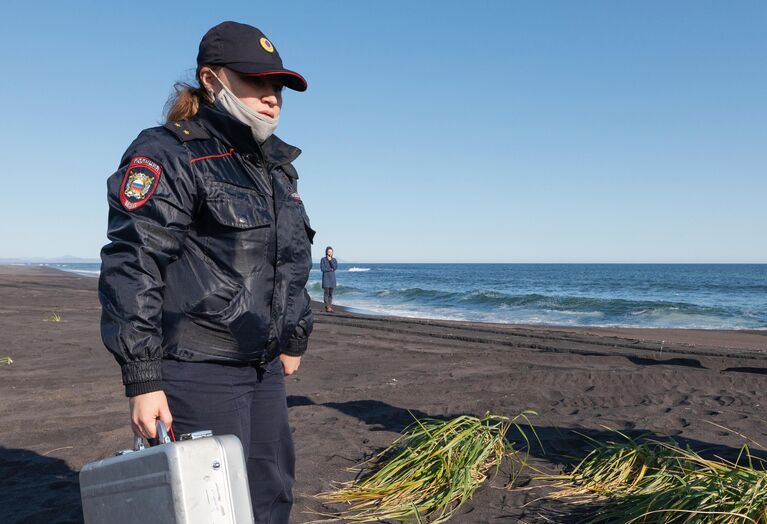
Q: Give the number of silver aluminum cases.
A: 1